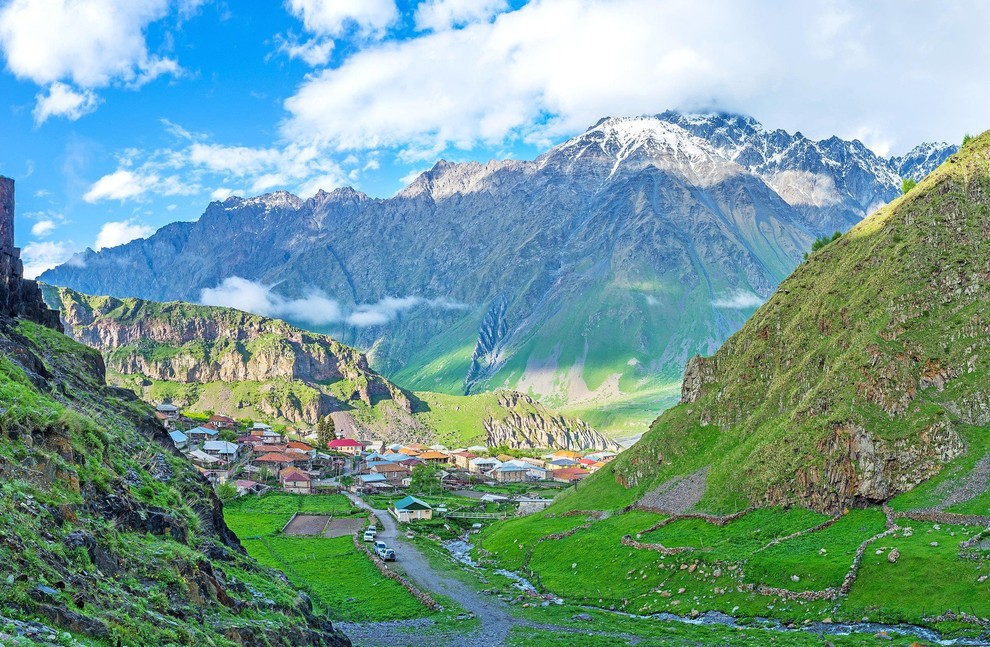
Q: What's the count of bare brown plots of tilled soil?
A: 2